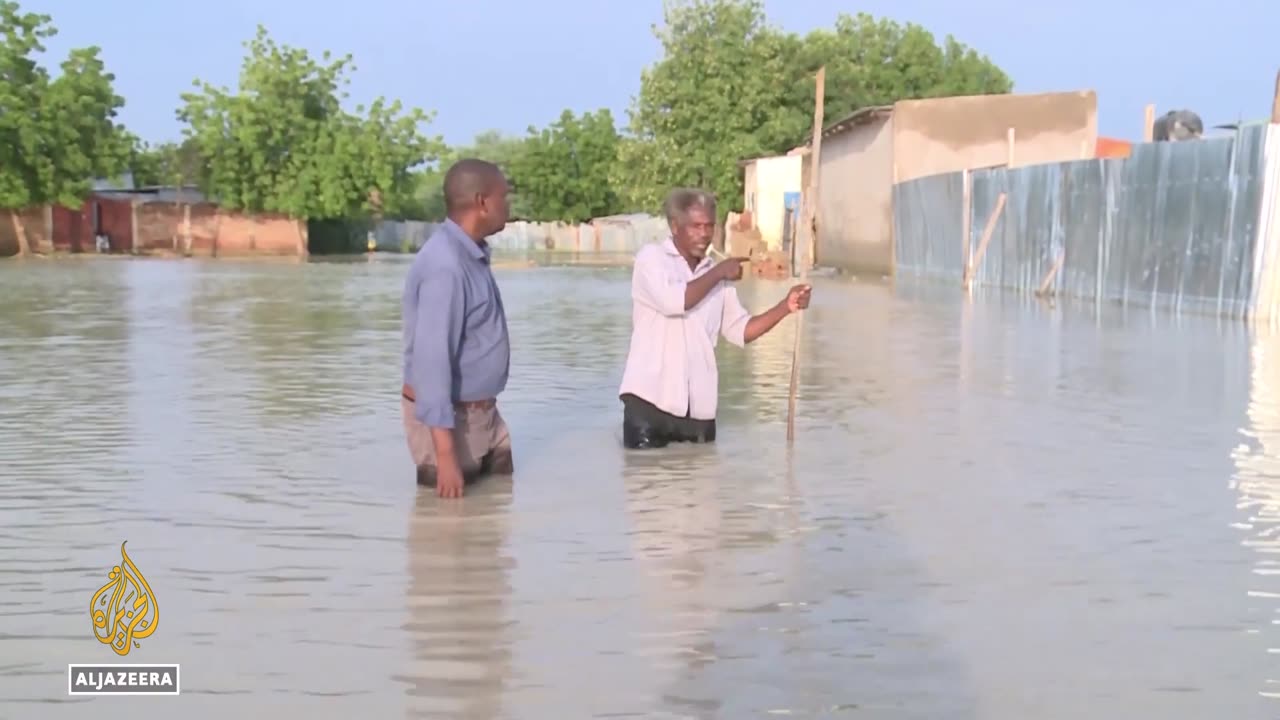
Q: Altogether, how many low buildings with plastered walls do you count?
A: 2